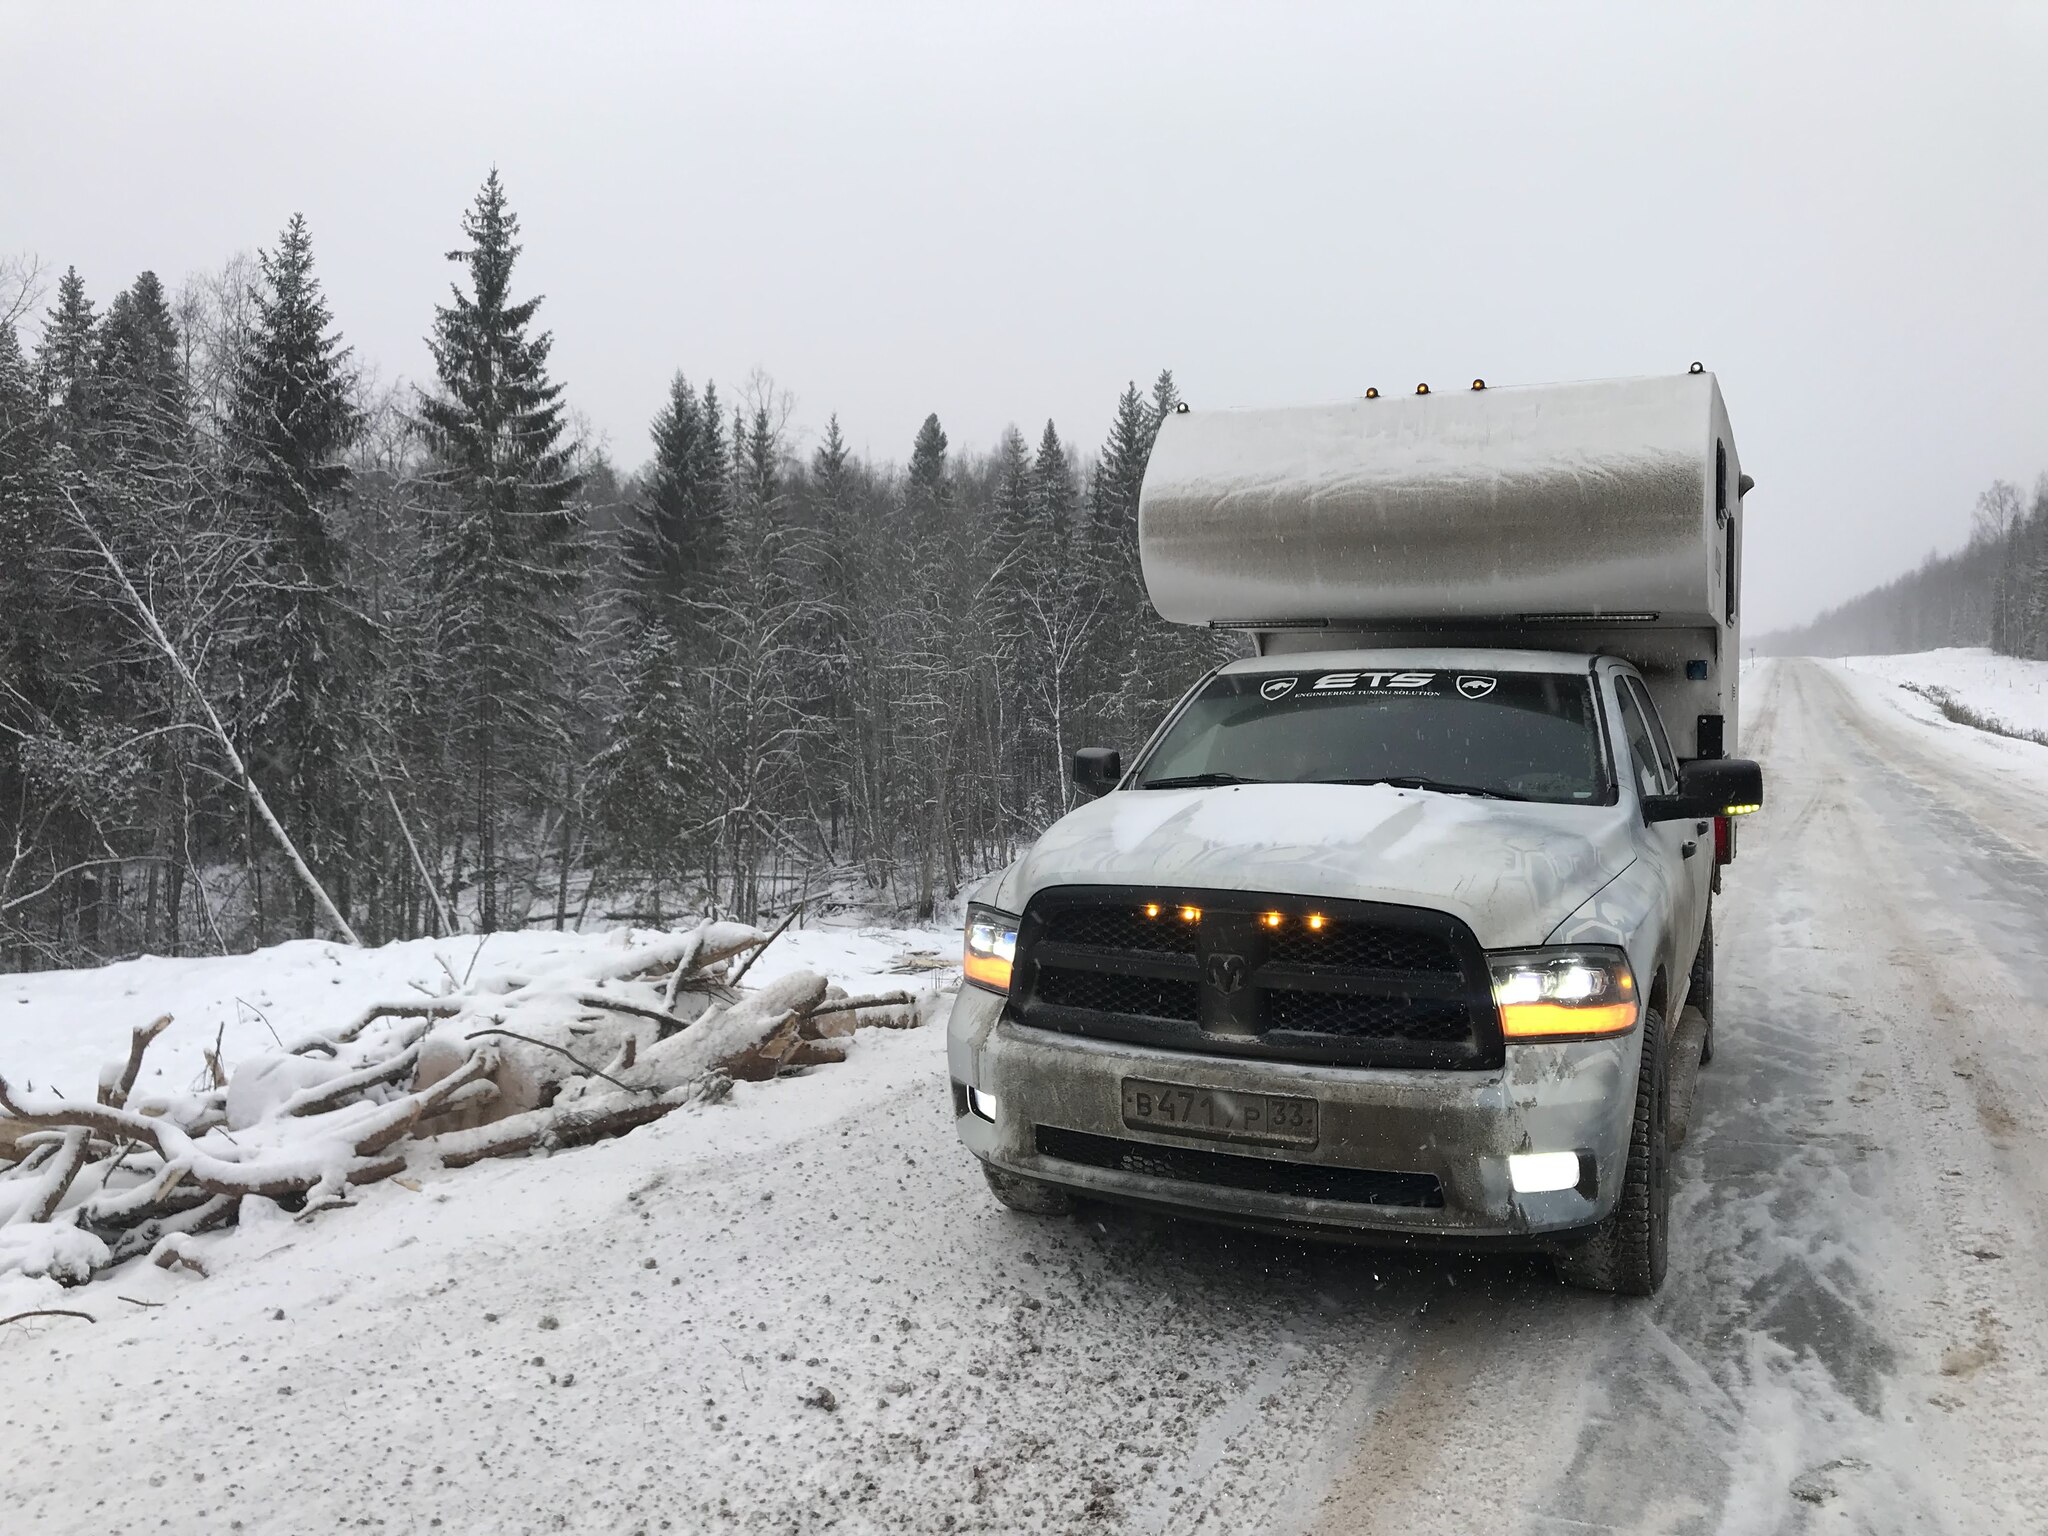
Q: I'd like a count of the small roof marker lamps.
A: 5